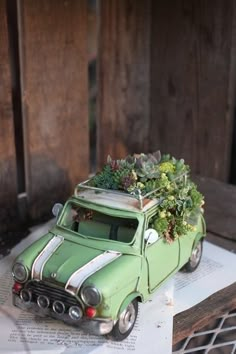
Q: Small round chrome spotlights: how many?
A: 4